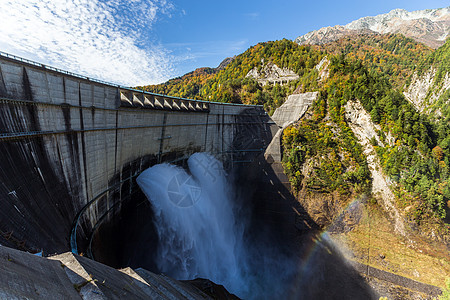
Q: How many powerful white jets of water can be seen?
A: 2